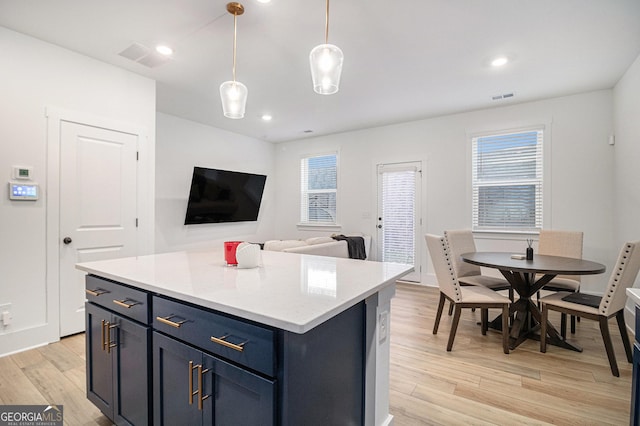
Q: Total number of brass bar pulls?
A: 8